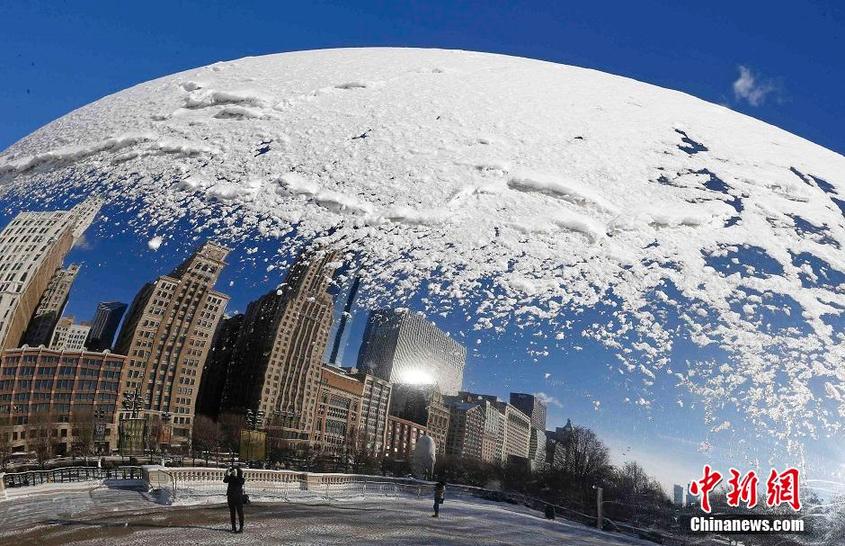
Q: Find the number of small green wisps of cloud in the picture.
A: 0